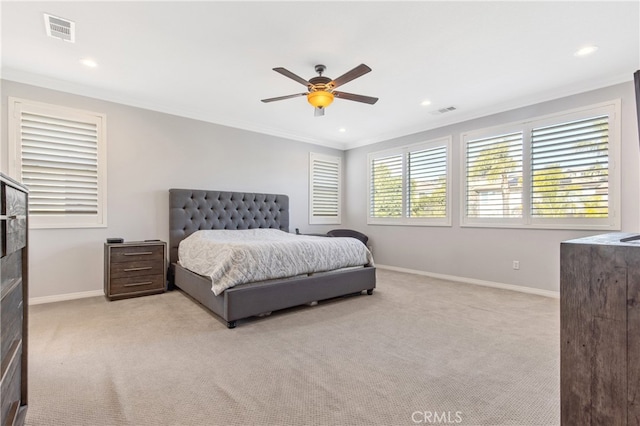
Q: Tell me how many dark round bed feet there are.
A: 2